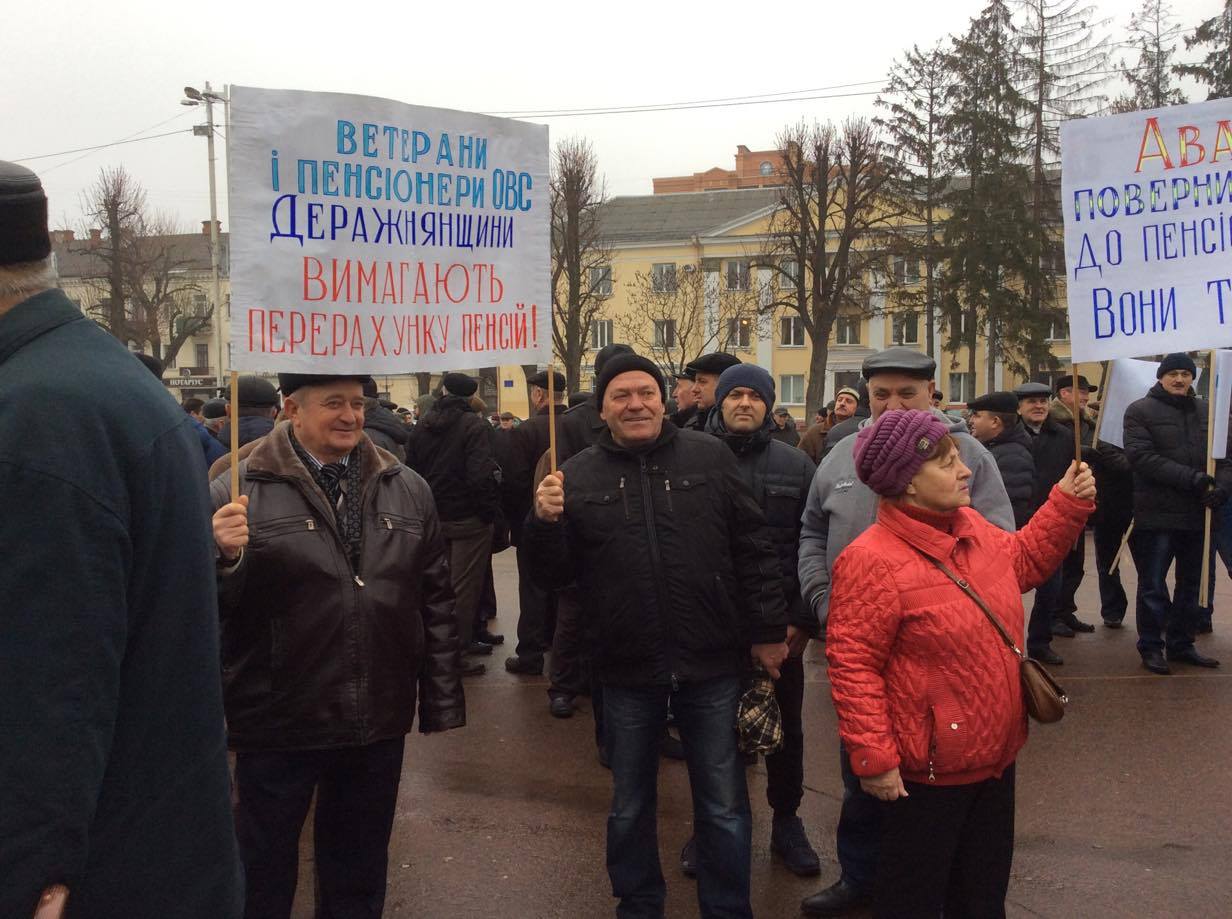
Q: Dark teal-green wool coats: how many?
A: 1